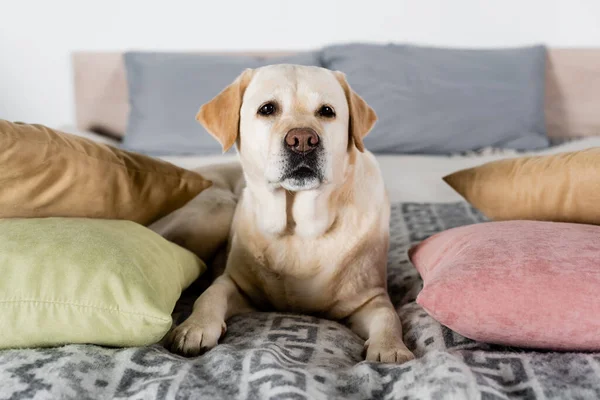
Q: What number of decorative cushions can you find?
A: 4